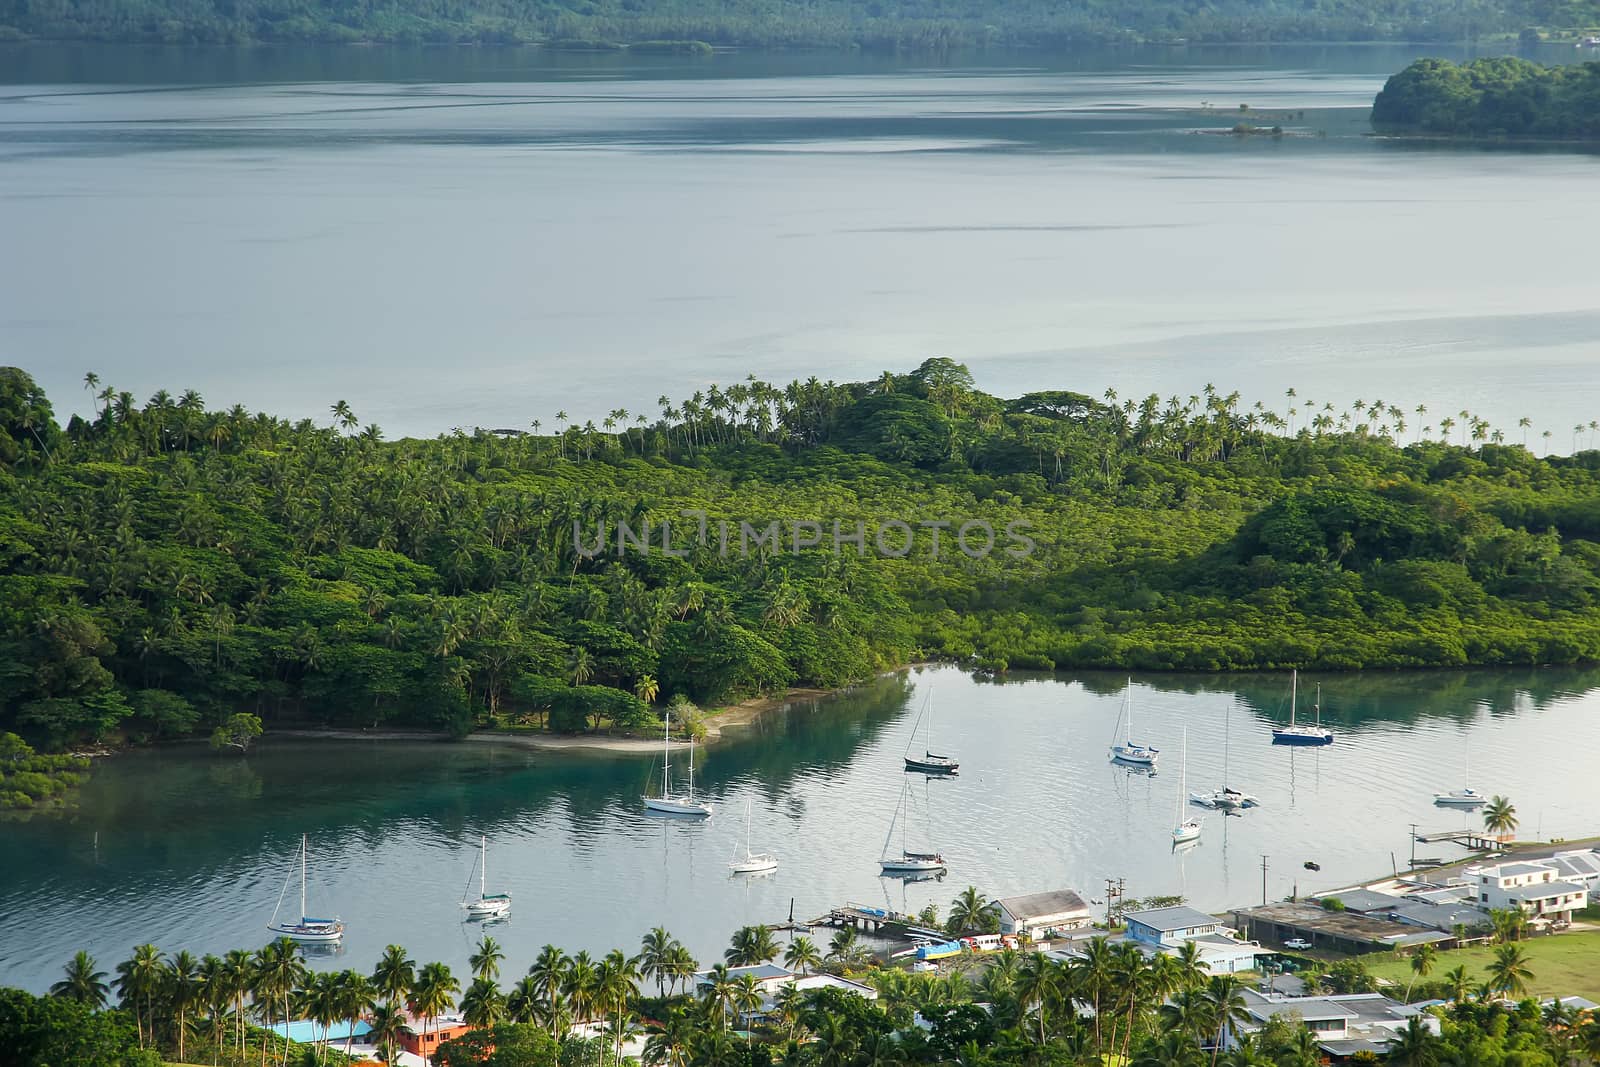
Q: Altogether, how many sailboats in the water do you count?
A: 11